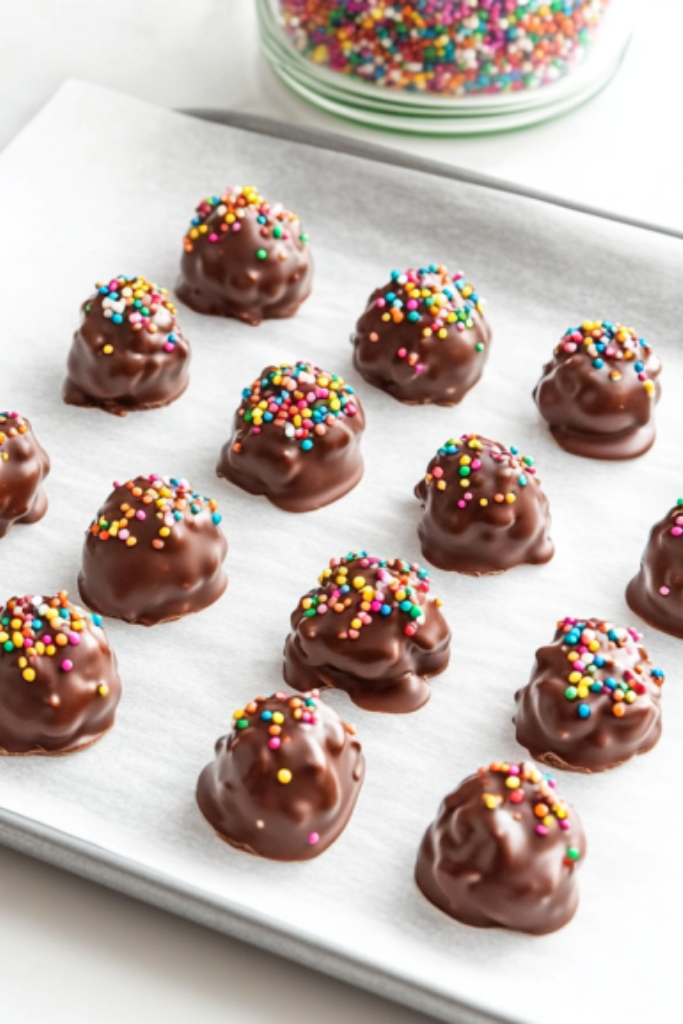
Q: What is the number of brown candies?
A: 14